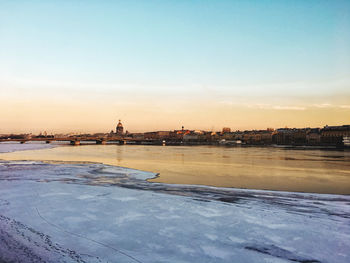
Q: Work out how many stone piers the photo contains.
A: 5